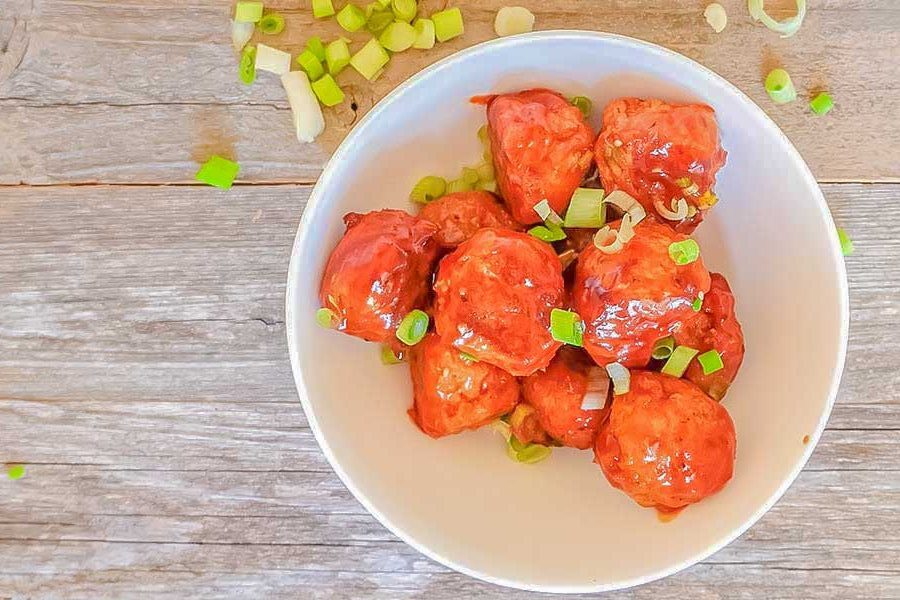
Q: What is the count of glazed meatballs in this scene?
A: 10